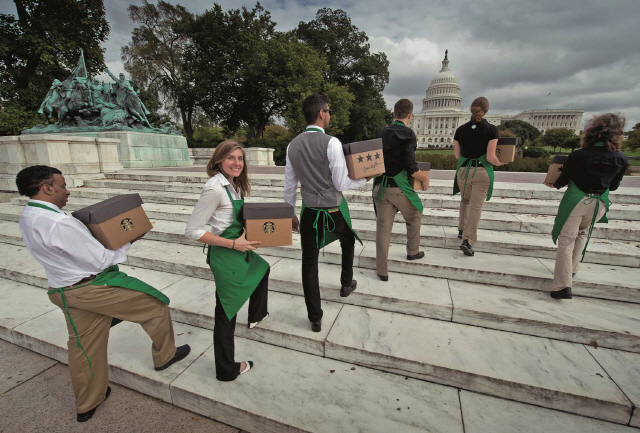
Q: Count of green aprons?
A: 6